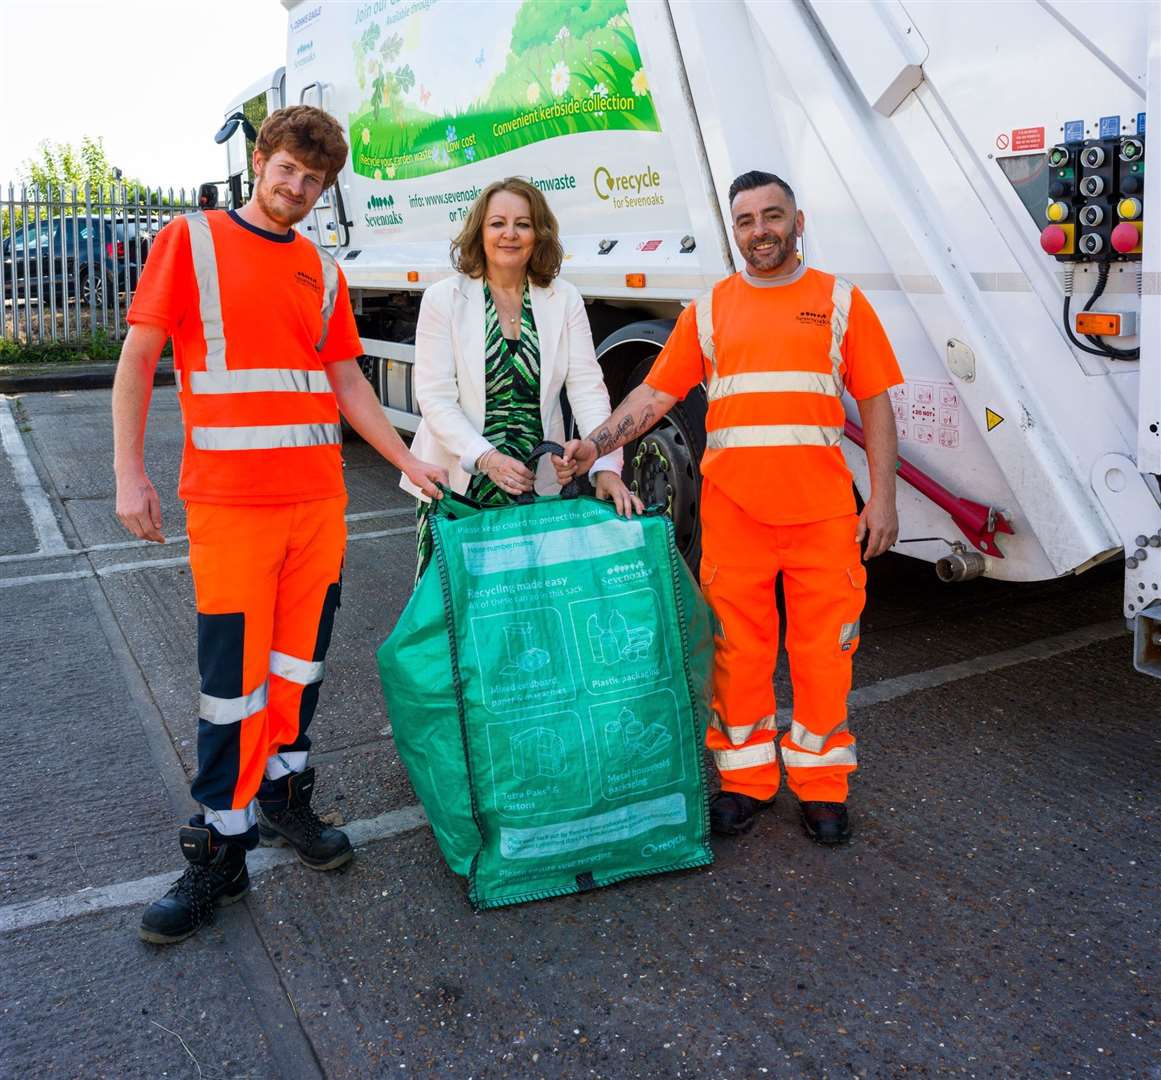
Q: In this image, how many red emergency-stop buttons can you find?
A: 2